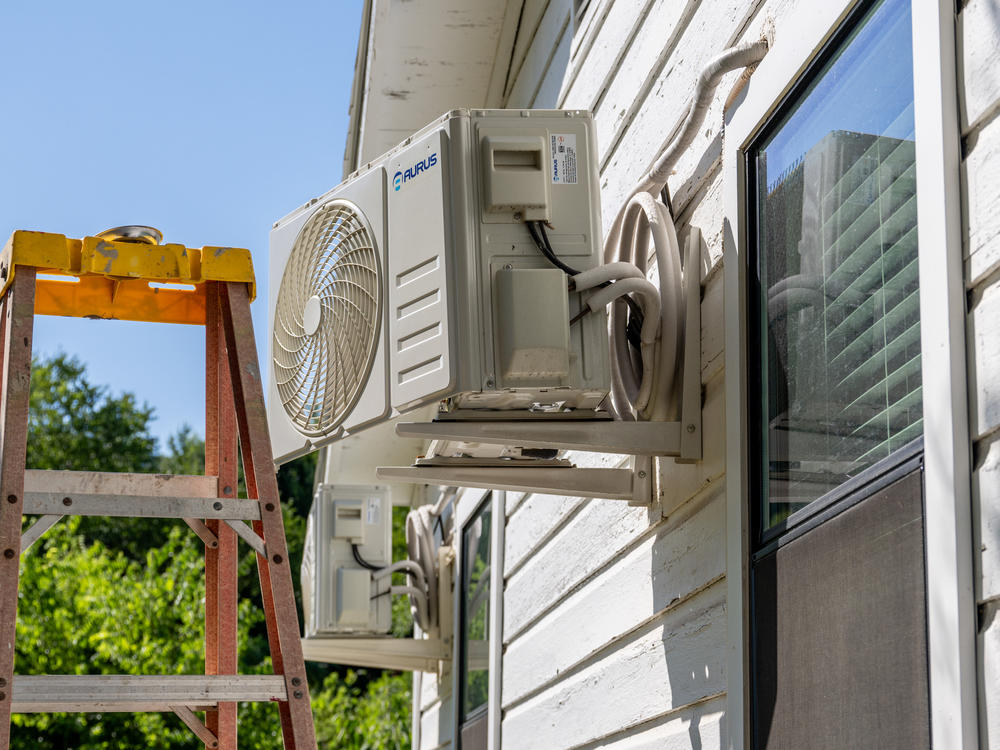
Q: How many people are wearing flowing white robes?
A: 0